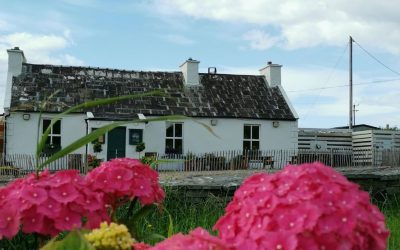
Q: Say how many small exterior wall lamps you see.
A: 3